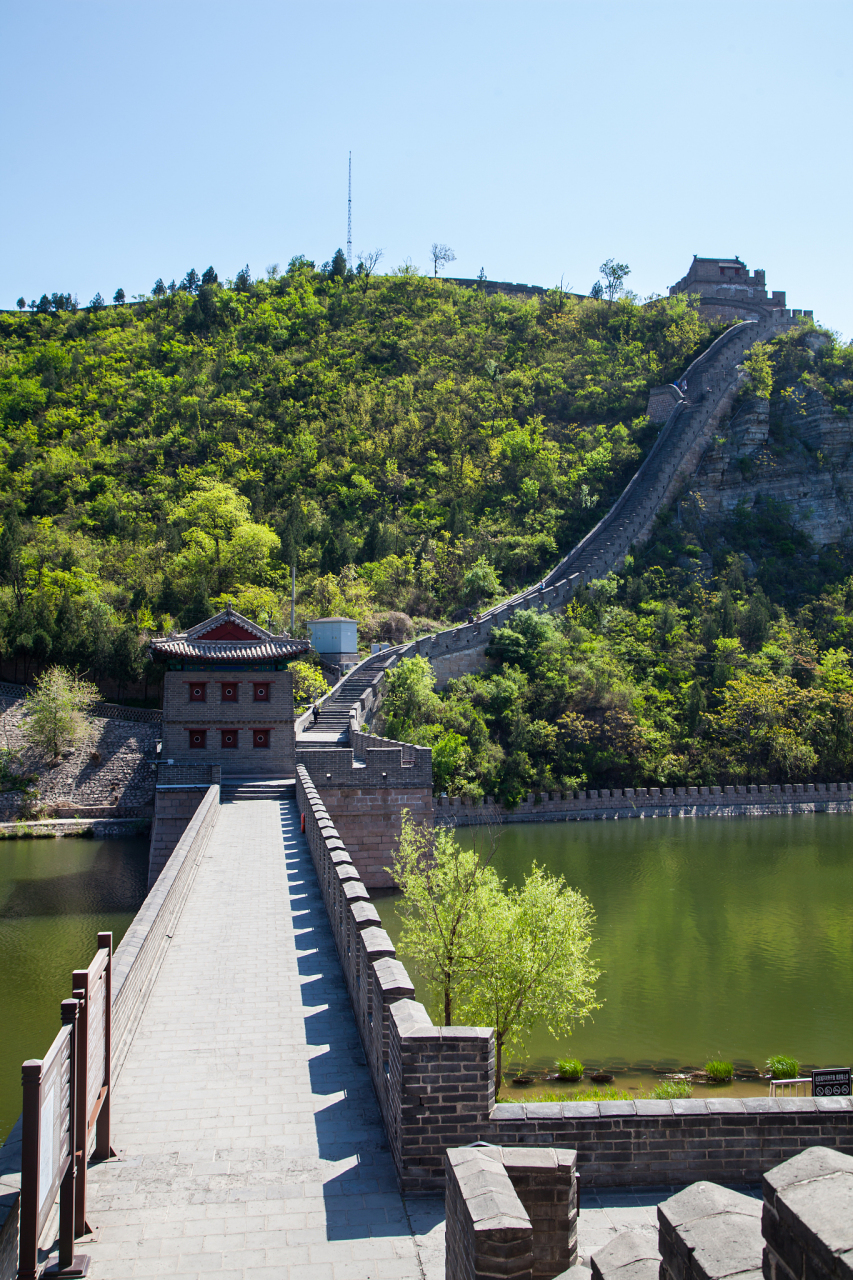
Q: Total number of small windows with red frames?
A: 6